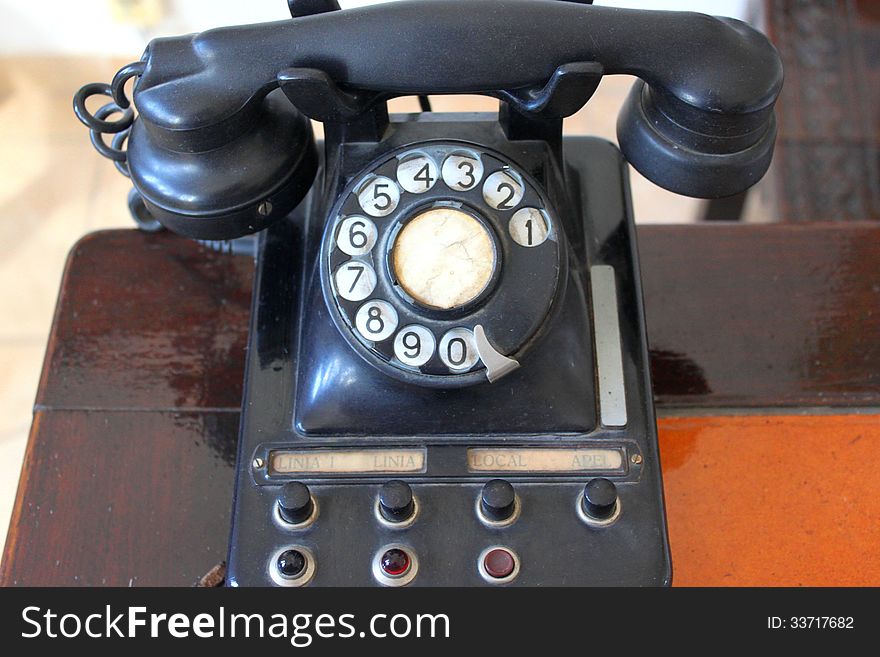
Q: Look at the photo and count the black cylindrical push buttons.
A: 4